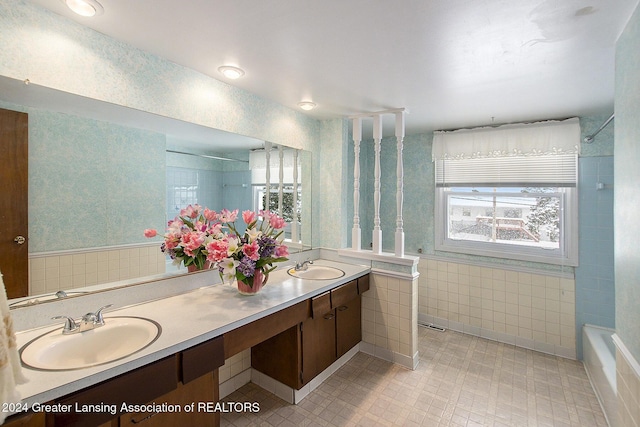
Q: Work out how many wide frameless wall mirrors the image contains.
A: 1